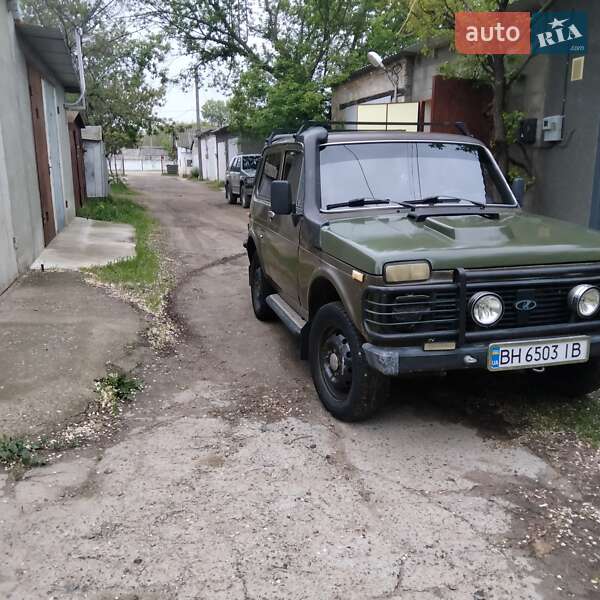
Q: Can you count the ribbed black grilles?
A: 1